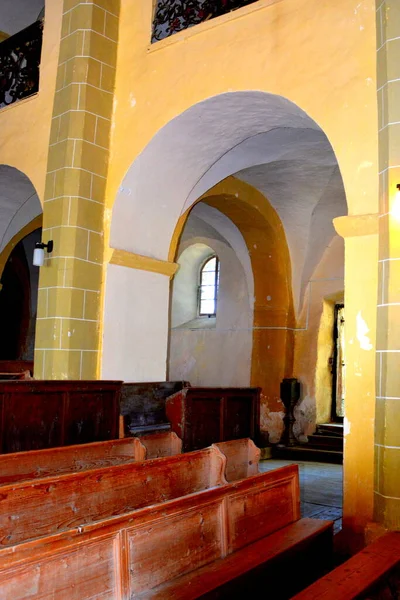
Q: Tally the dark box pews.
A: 2